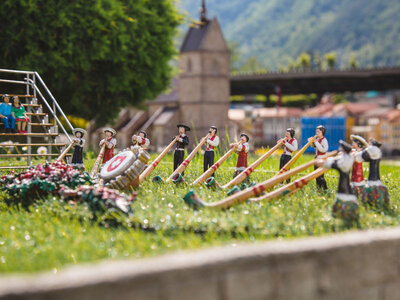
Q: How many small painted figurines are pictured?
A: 13